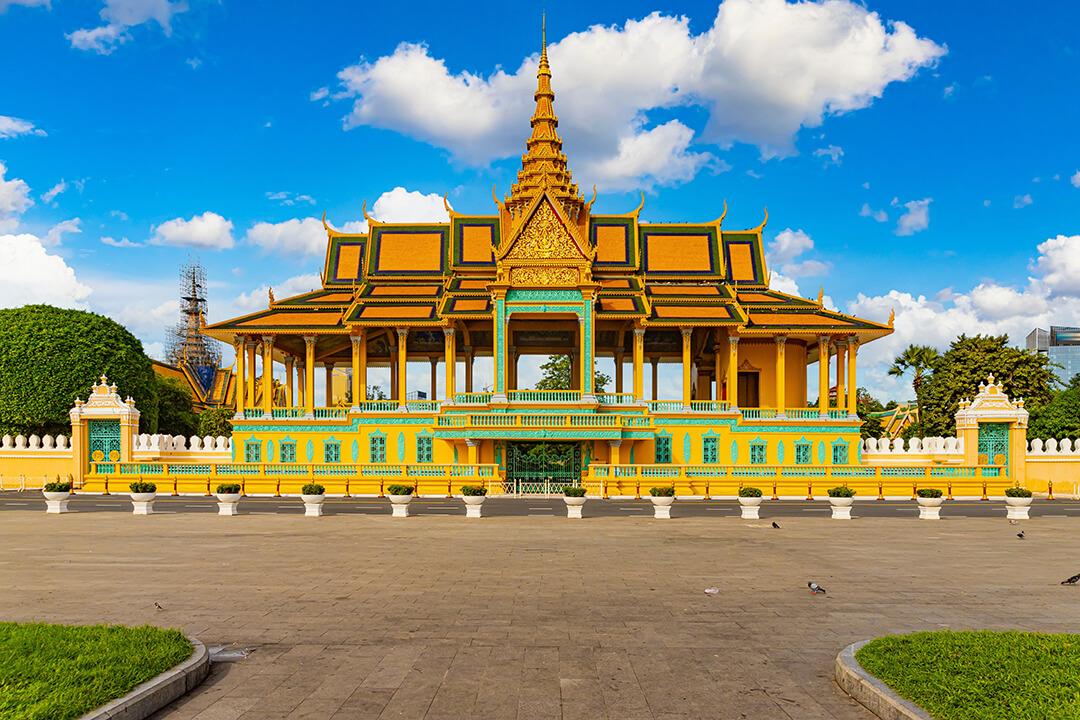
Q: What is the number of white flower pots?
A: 12